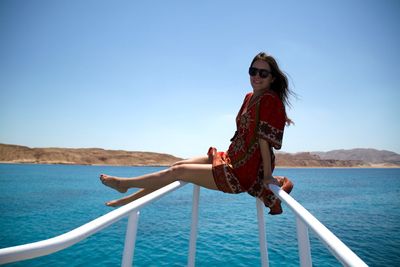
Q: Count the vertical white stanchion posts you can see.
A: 4